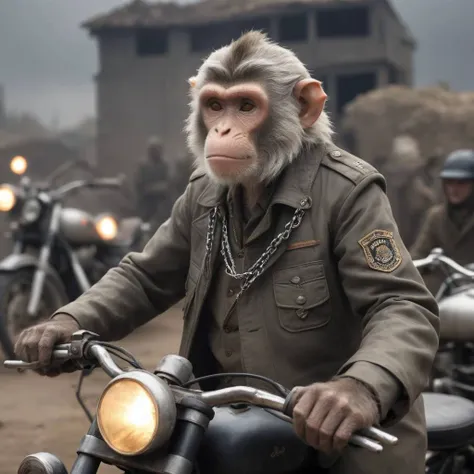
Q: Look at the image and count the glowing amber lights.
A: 4